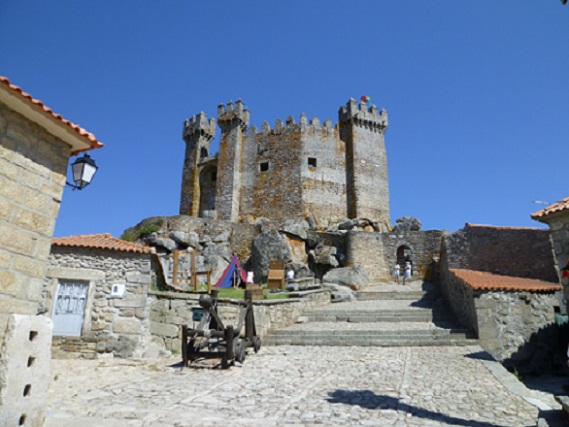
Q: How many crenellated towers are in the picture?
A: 3